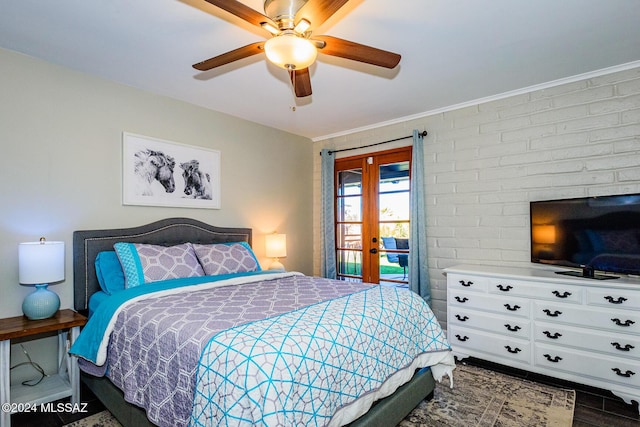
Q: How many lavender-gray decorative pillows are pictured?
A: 2